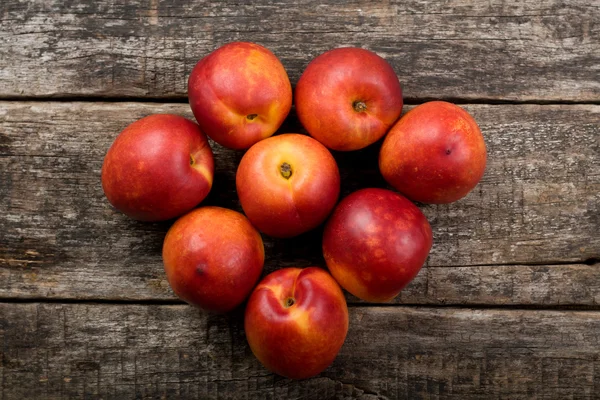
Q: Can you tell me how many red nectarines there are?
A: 8